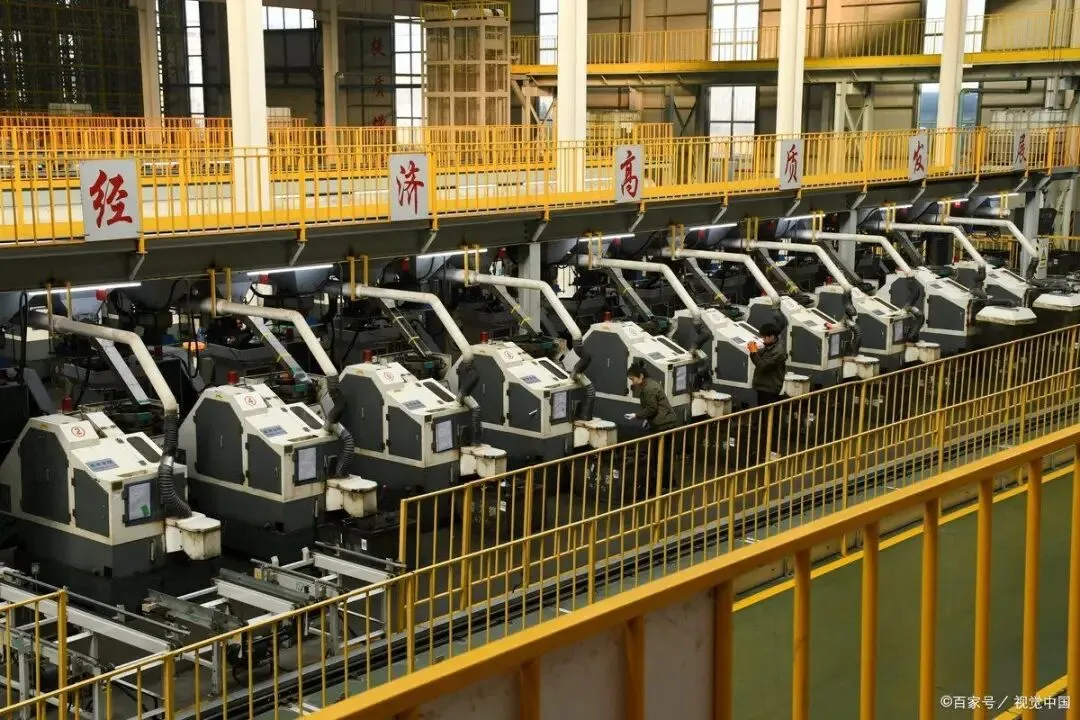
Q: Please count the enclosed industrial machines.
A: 10